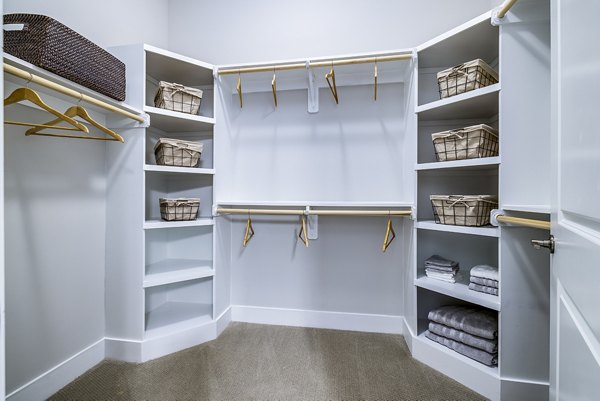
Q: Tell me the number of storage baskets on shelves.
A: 7